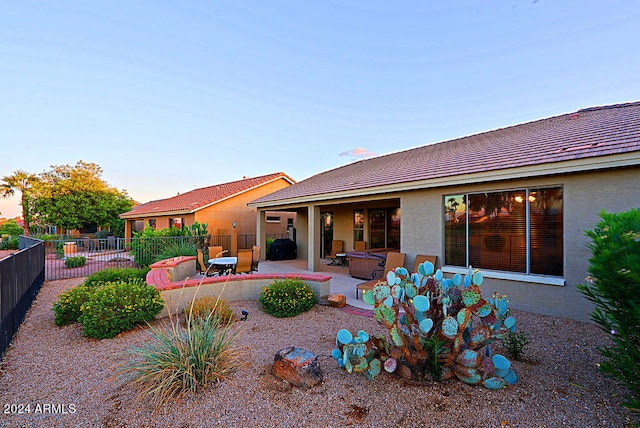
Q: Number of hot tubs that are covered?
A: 1